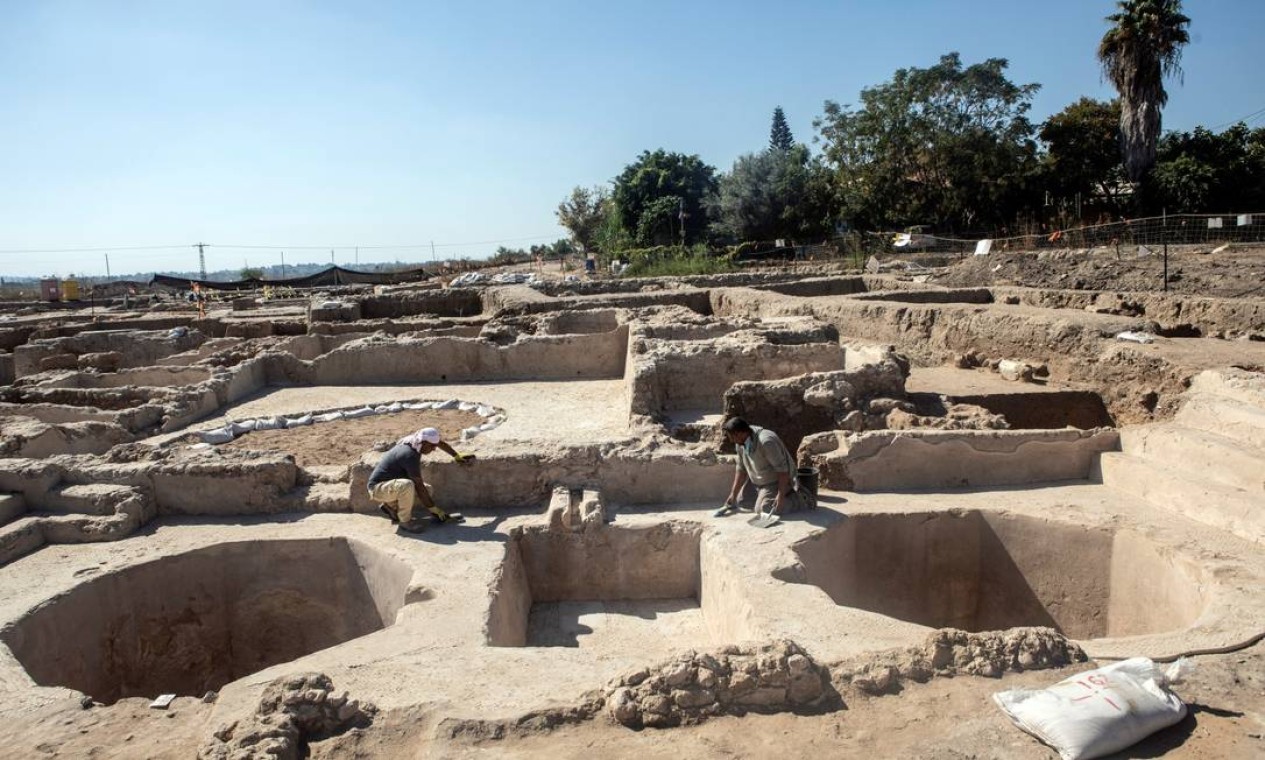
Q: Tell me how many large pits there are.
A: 3